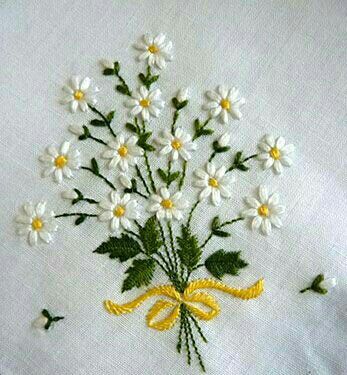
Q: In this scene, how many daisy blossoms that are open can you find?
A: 13